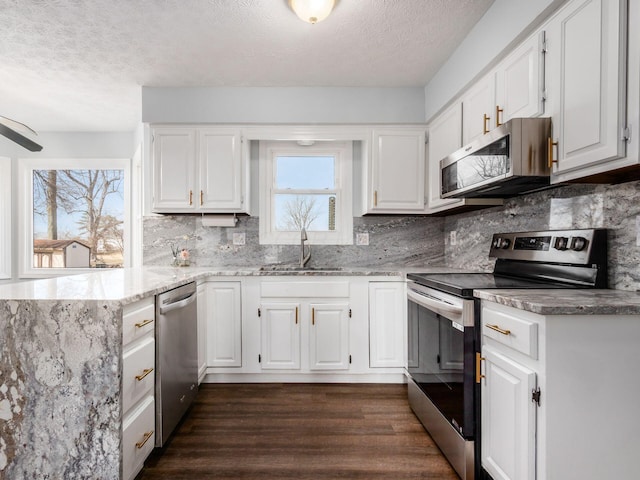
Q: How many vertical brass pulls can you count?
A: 9